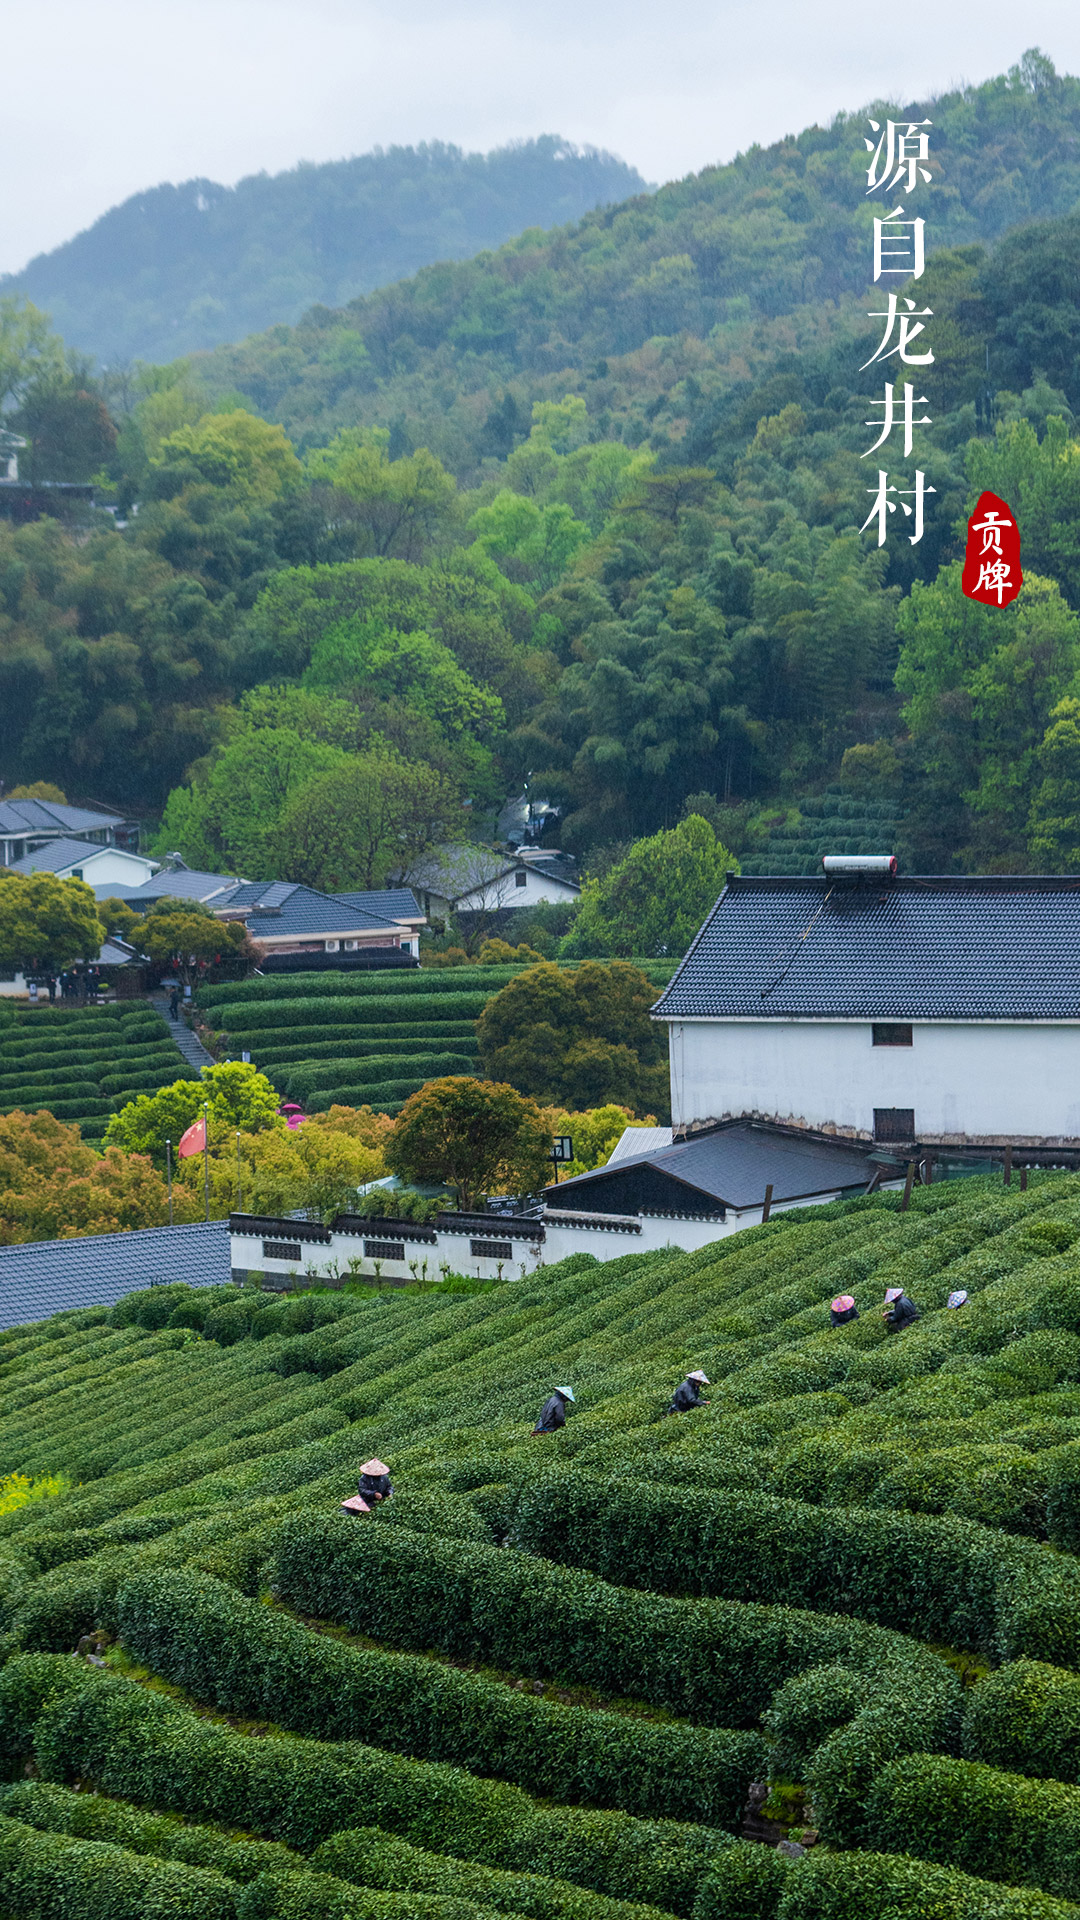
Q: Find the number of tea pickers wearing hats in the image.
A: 7